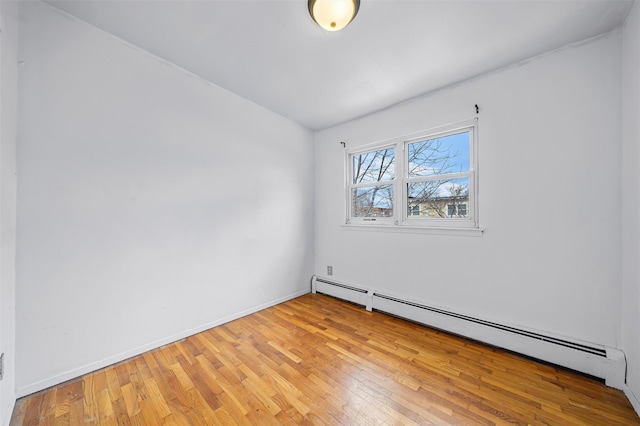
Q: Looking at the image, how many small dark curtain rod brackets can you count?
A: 2